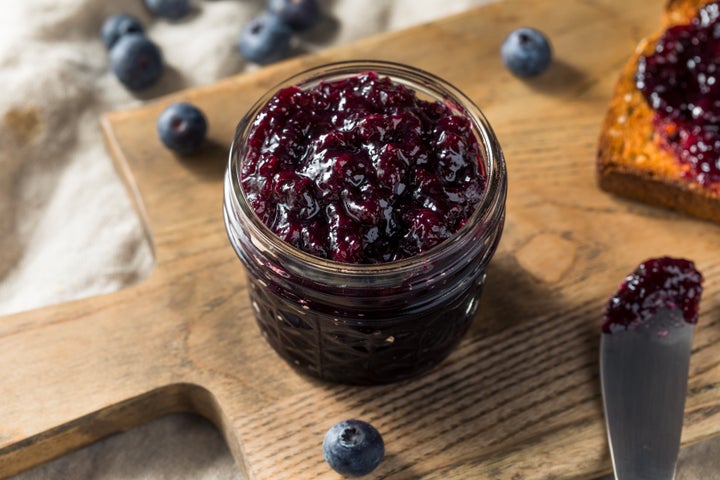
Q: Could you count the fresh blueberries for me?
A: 8